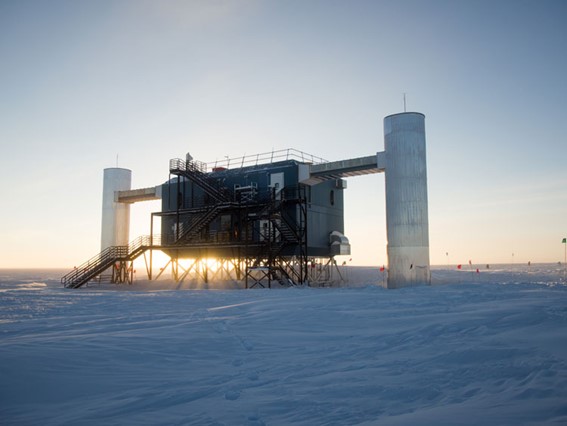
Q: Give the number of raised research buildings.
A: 1